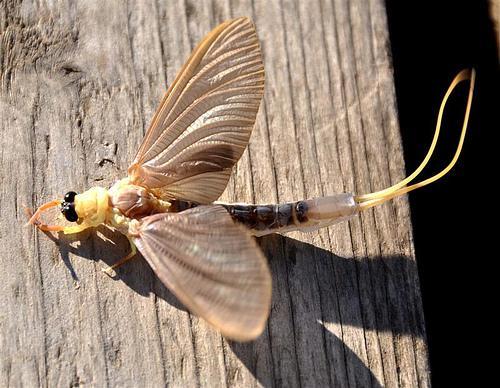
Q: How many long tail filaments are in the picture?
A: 2